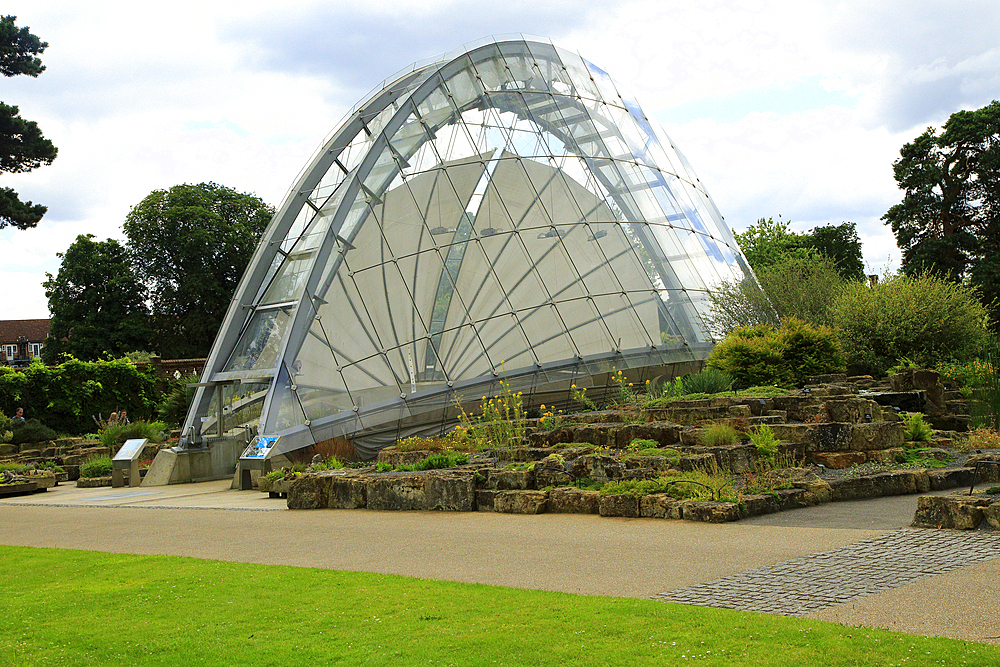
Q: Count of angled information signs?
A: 2